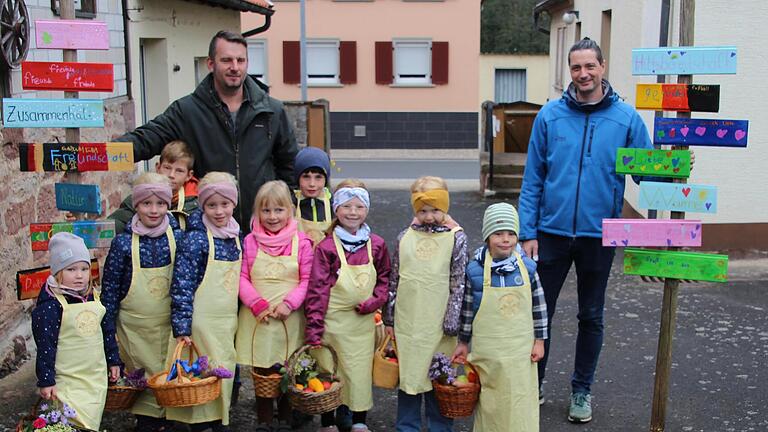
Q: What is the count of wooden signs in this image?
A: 14